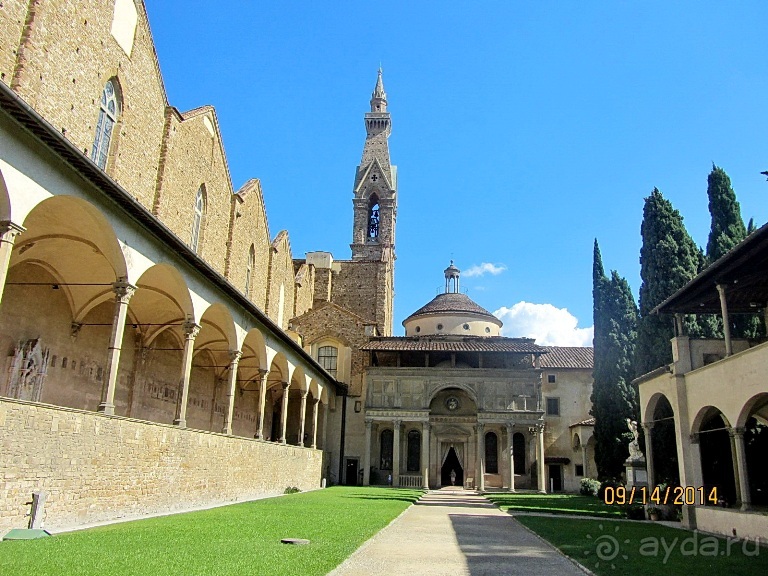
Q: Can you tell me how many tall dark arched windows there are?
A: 4